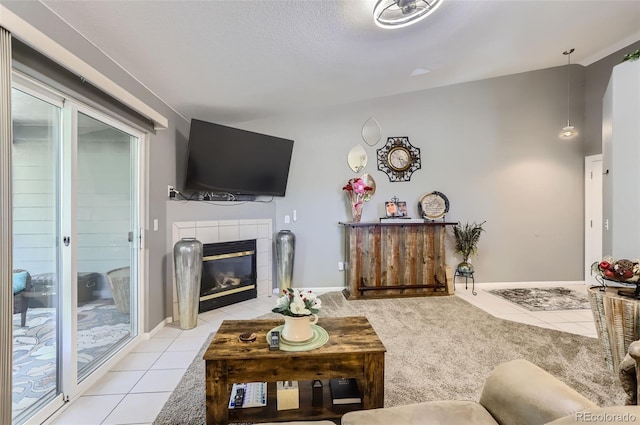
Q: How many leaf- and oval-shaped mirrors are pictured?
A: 3